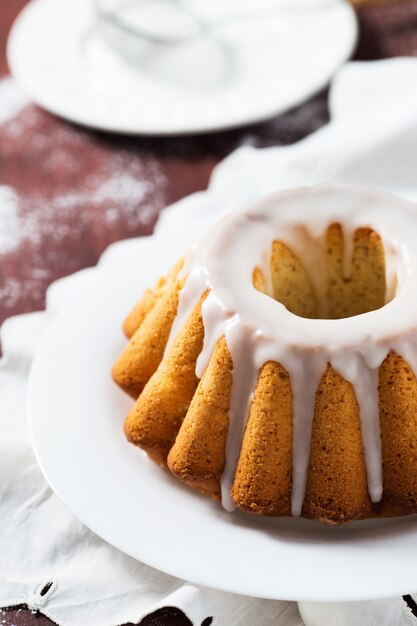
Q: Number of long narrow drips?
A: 3